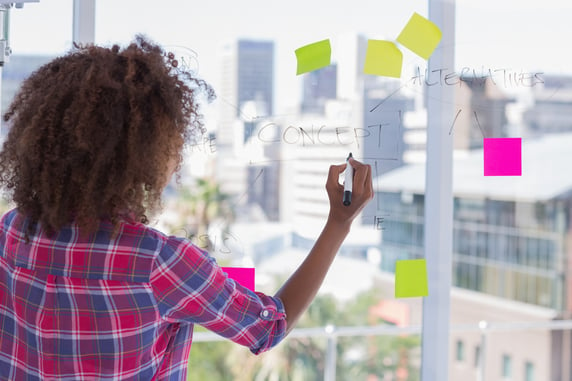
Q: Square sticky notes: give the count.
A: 6